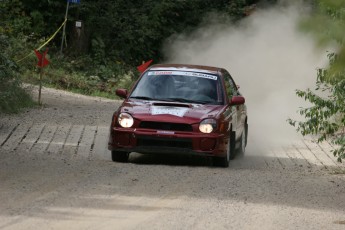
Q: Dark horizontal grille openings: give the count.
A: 2